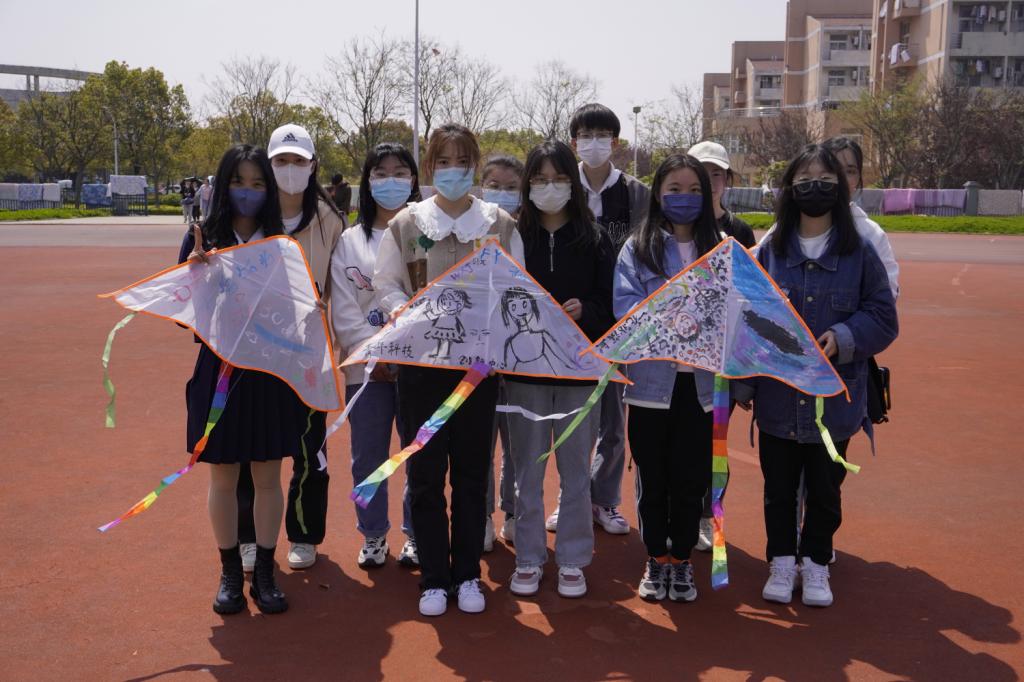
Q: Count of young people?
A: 11